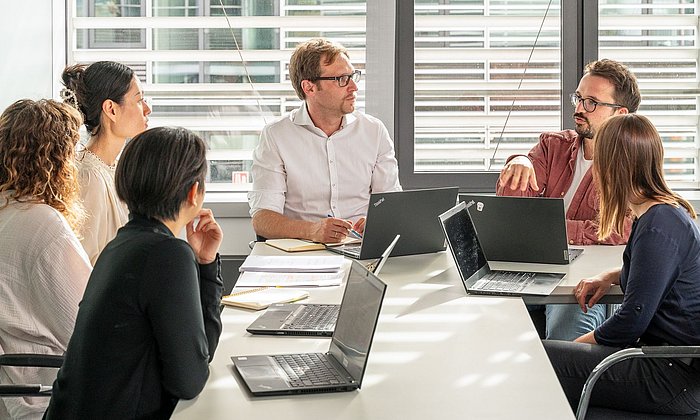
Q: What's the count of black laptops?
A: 5